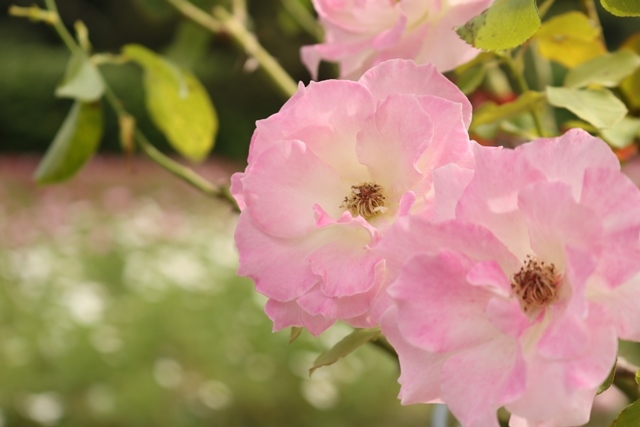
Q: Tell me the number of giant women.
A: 0